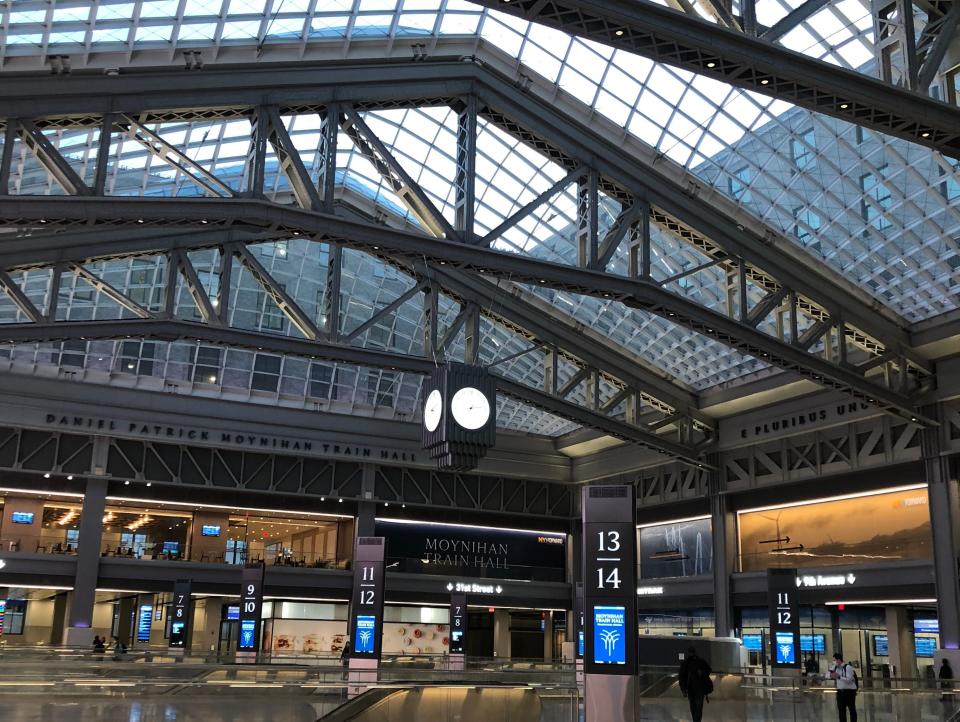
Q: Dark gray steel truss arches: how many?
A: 3